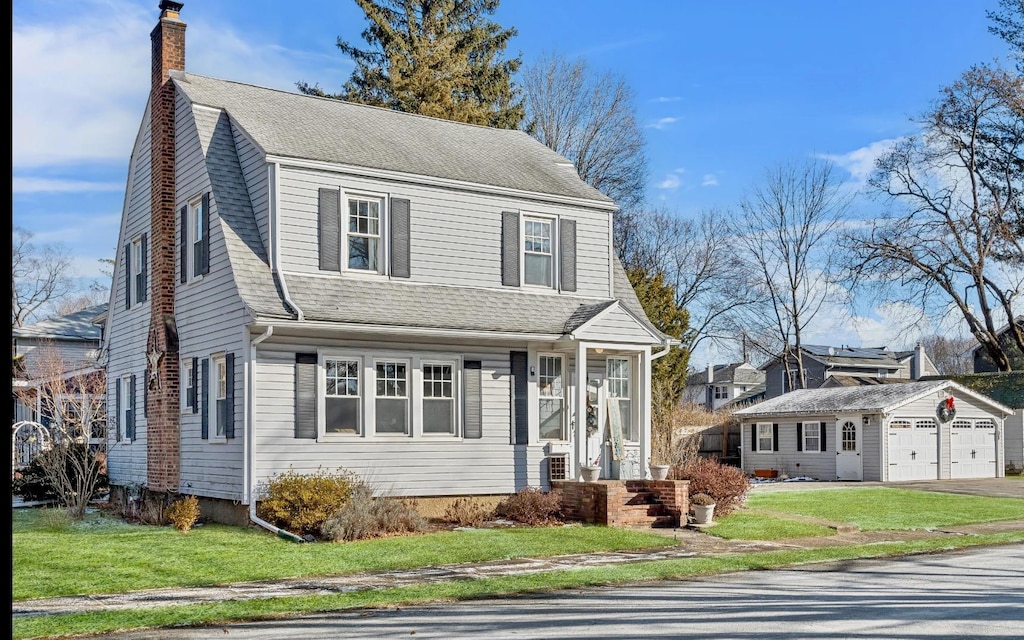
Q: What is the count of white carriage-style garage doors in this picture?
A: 2